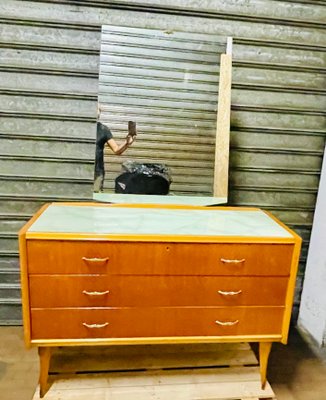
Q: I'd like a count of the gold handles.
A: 6